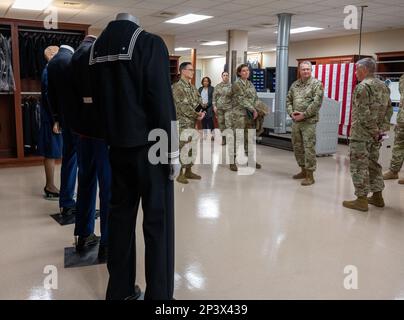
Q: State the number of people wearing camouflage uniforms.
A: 6